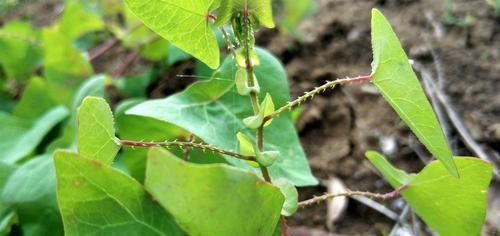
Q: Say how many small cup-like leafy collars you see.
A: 5